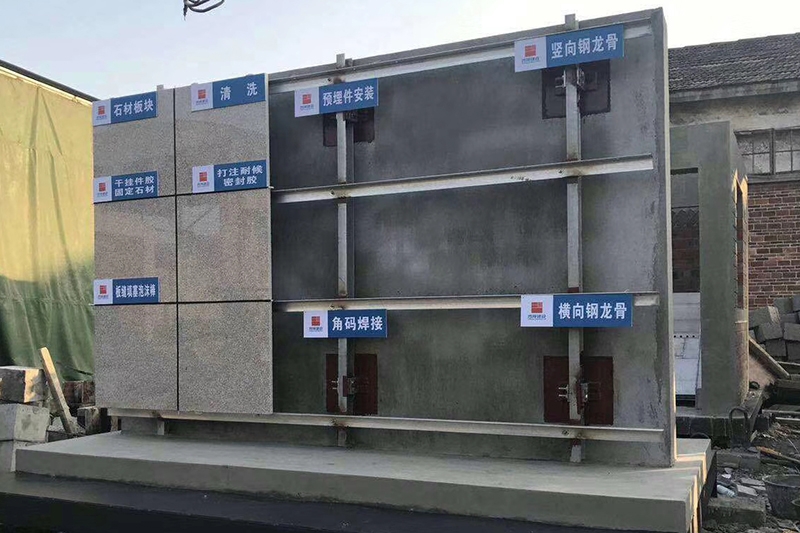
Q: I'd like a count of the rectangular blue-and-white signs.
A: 9